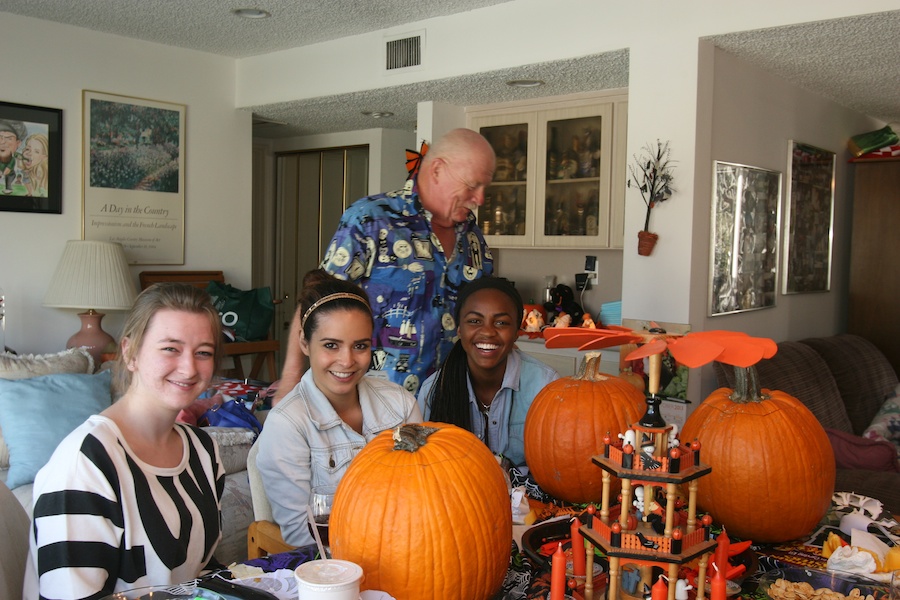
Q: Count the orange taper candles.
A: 5